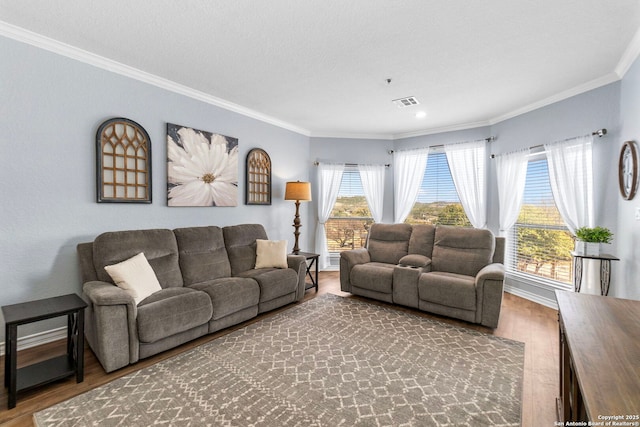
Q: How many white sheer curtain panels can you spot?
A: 6